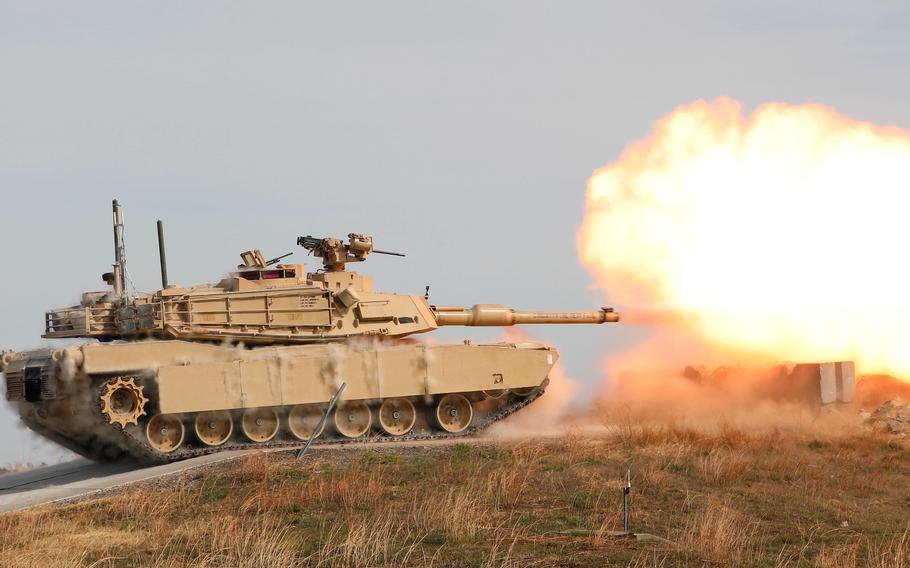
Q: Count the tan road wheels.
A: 7